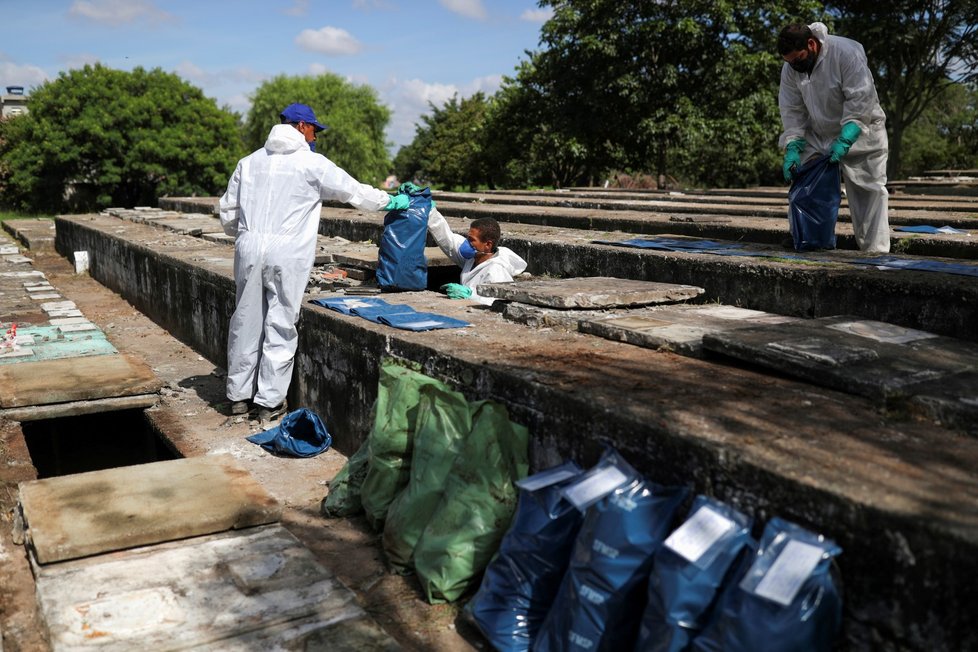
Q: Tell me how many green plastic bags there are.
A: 4